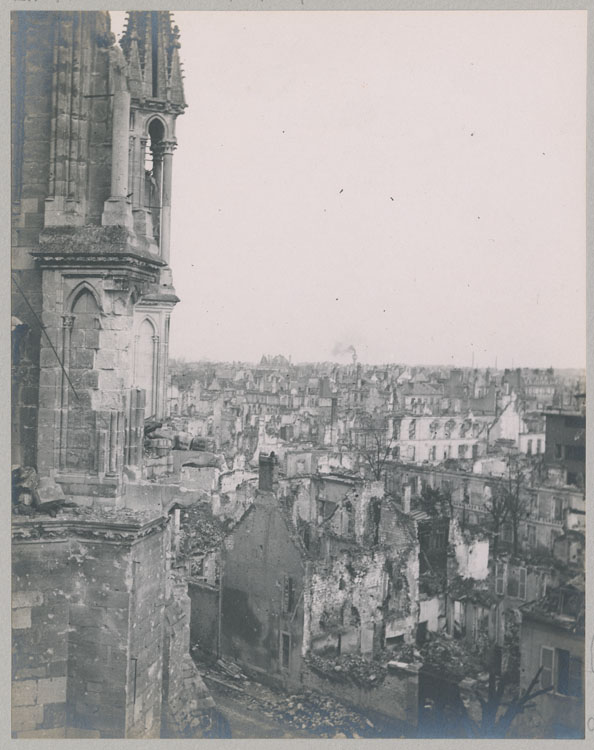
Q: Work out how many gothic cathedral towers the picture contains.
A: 1